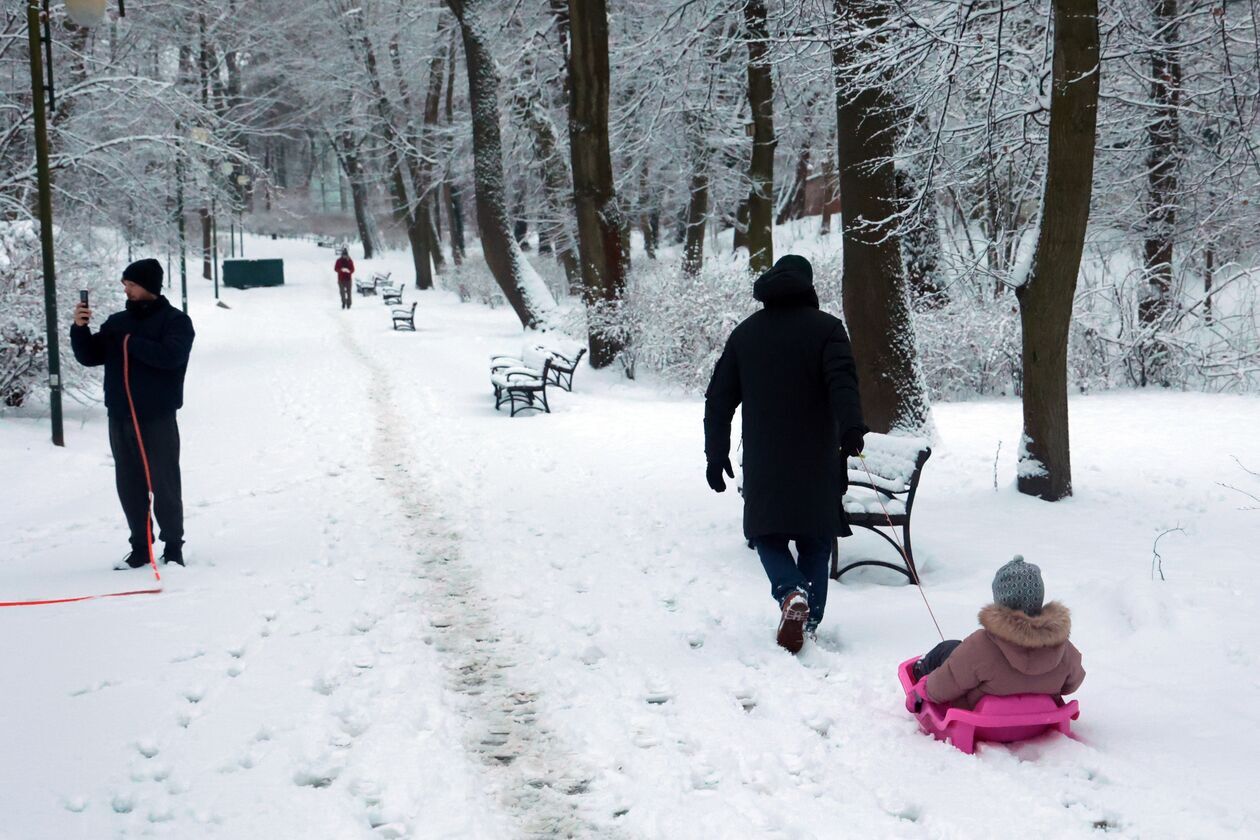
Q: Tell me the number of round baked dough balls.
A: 0